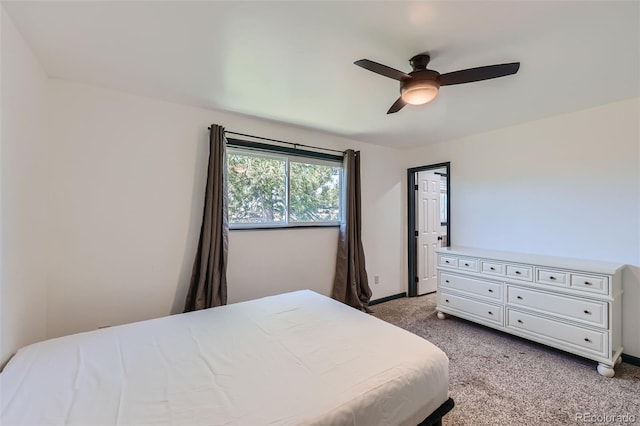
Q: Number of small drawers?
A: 6